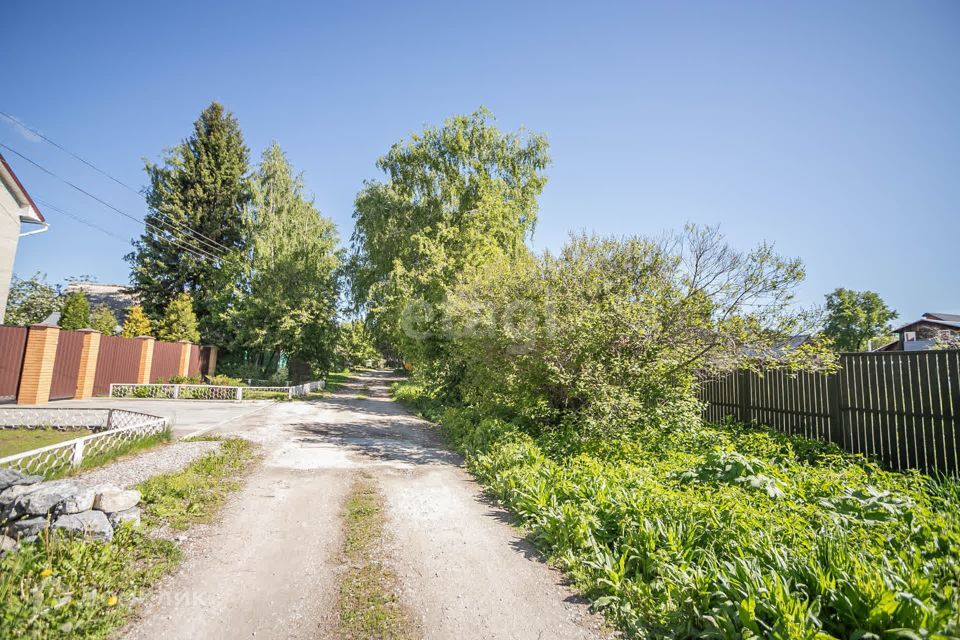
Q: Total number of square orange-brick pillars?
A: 5